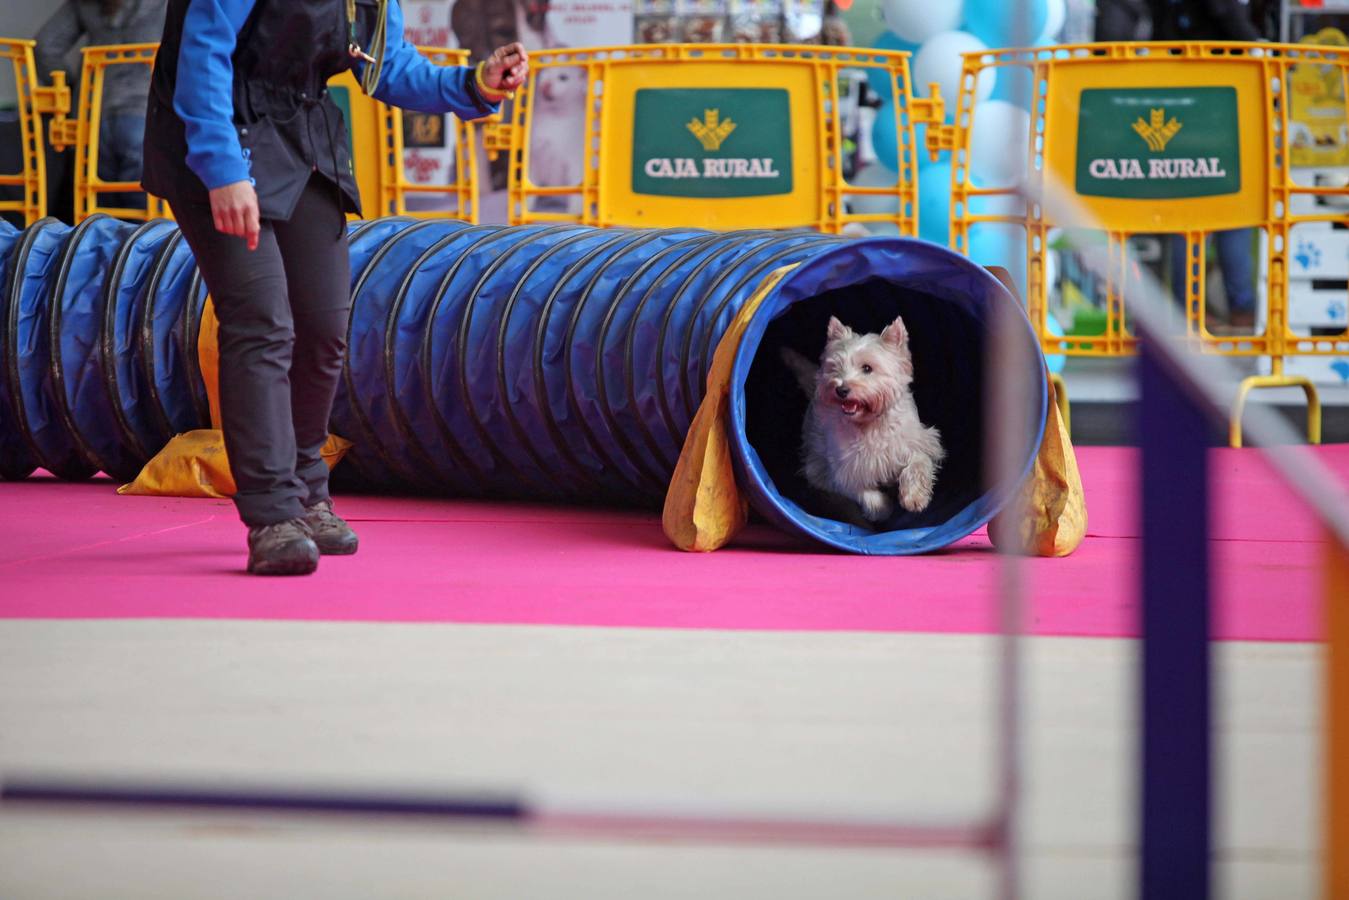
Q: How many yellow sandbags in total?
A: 3